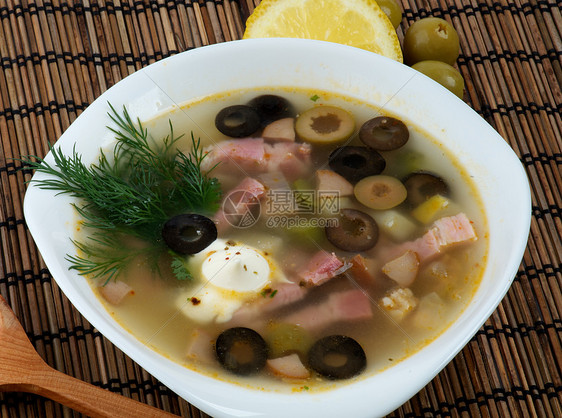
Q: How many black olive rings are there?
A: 9